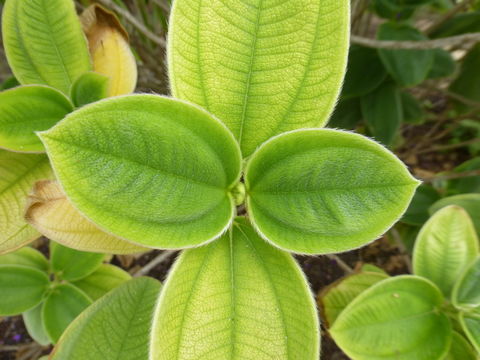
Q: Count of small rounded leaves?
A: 2